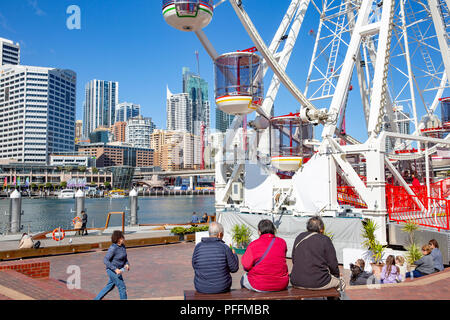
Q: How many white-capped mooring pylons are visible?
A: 3